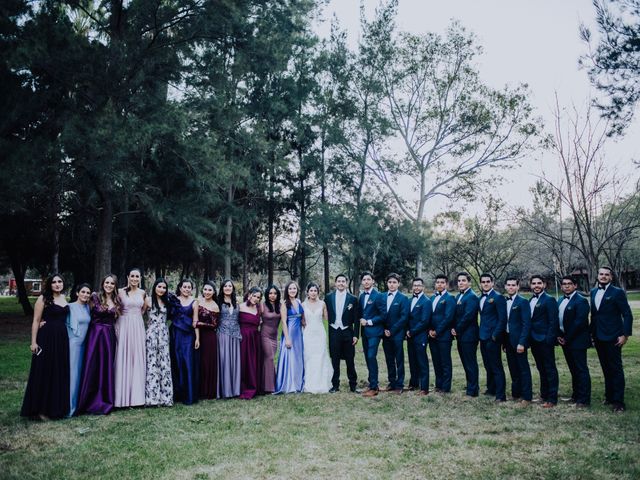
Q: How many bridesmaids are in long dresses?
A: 11